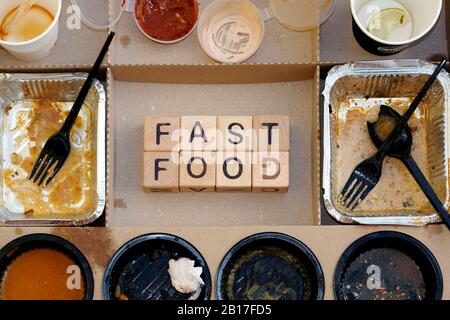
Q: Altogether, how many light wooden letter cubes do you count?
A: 8